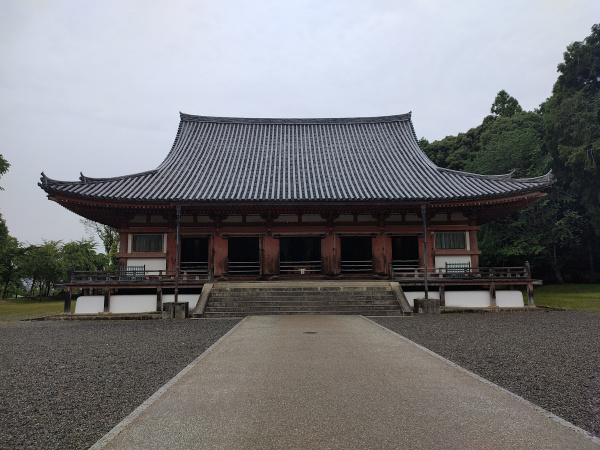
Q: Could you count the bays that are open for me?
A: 5